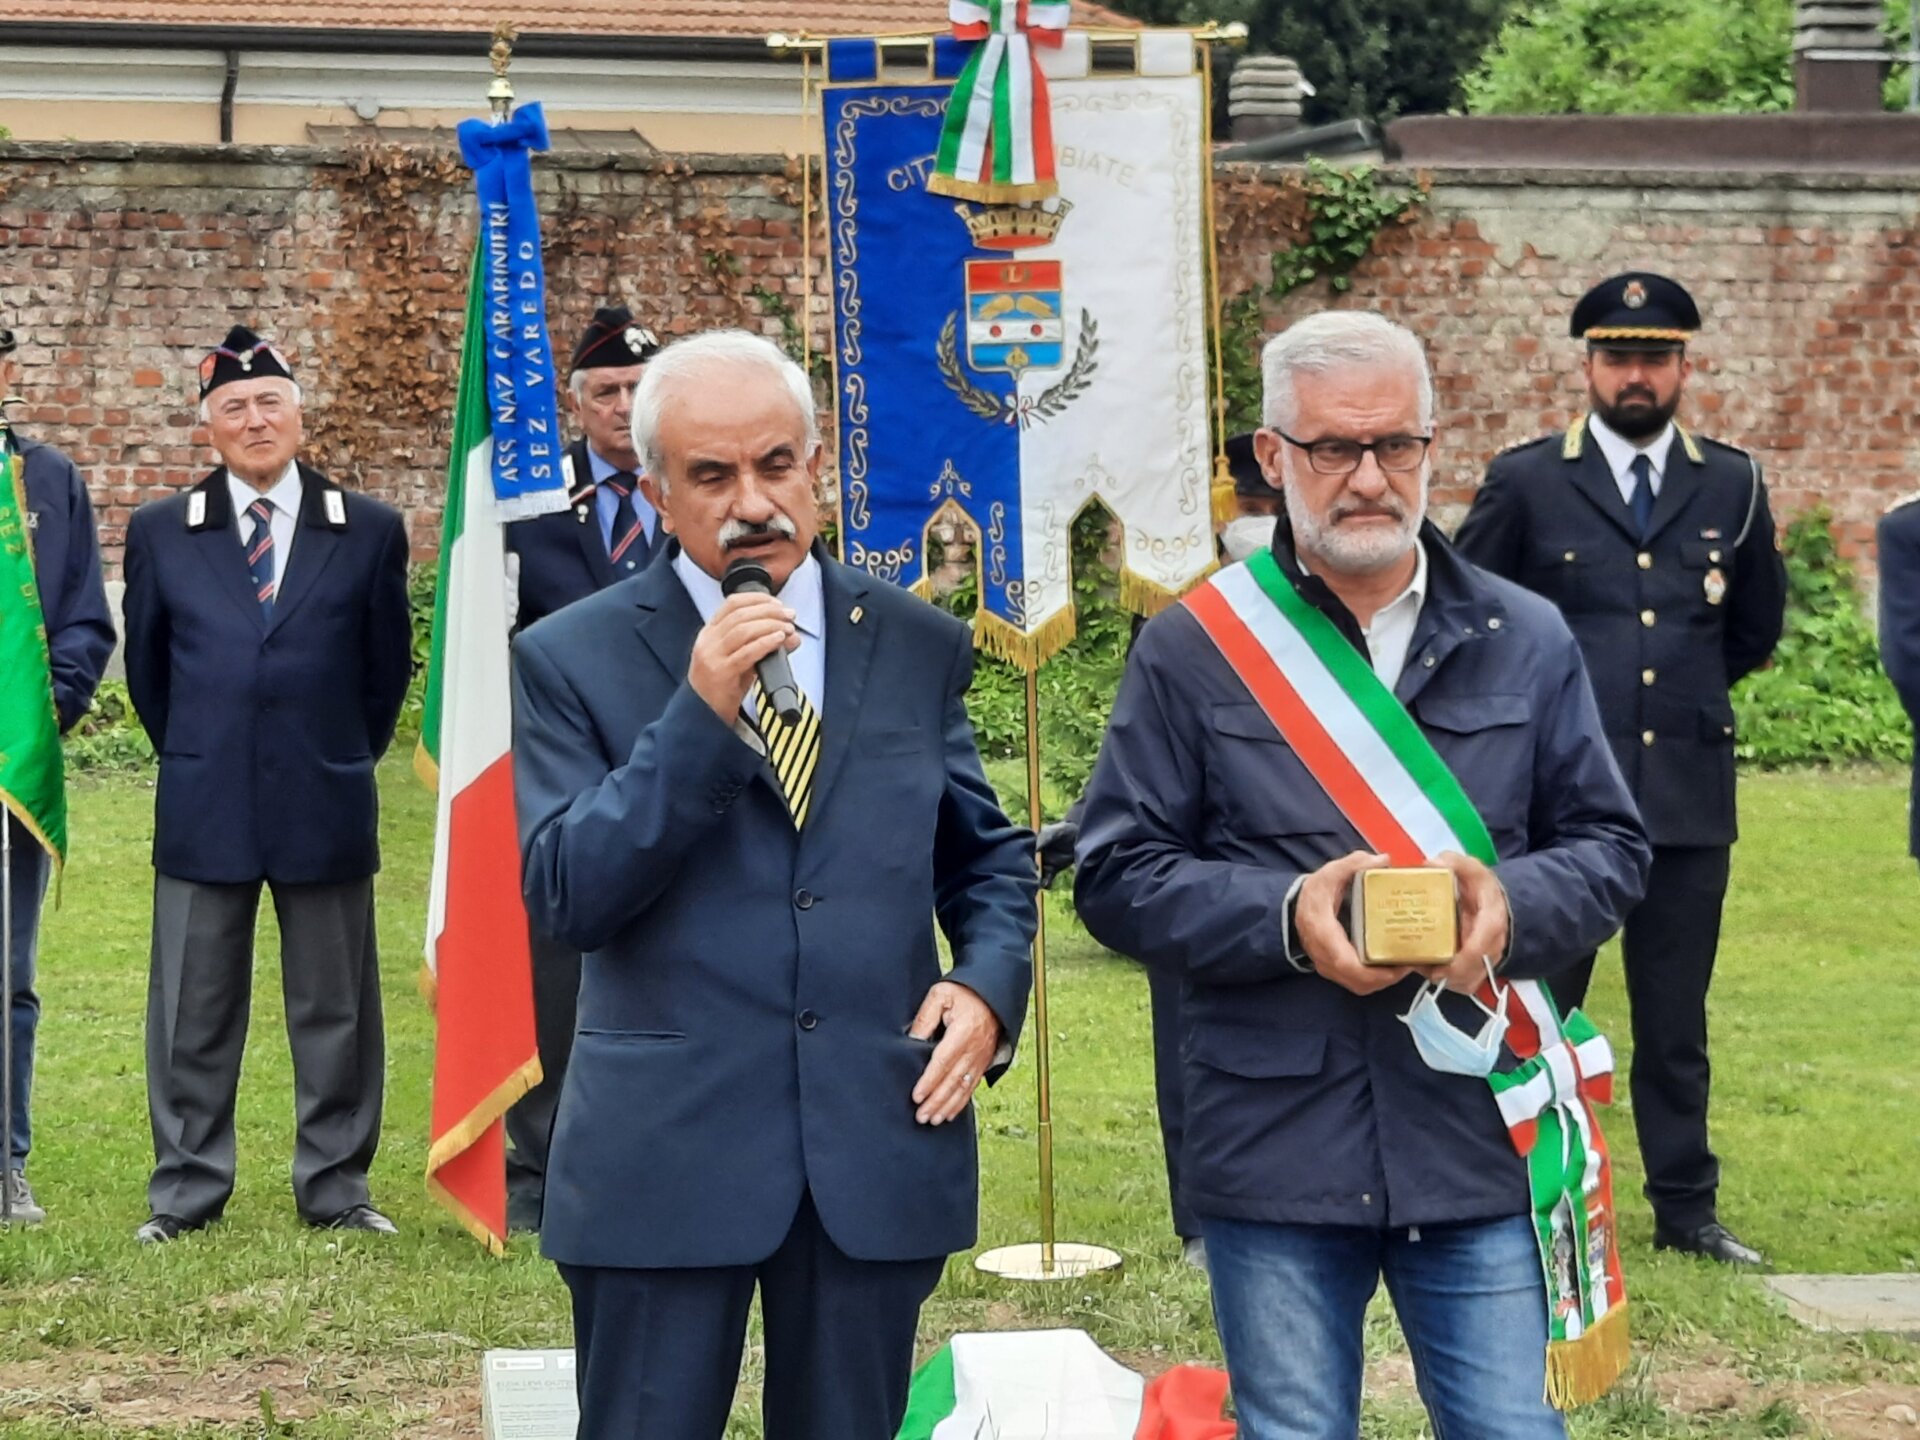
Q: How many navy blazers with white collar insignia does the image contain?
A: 2